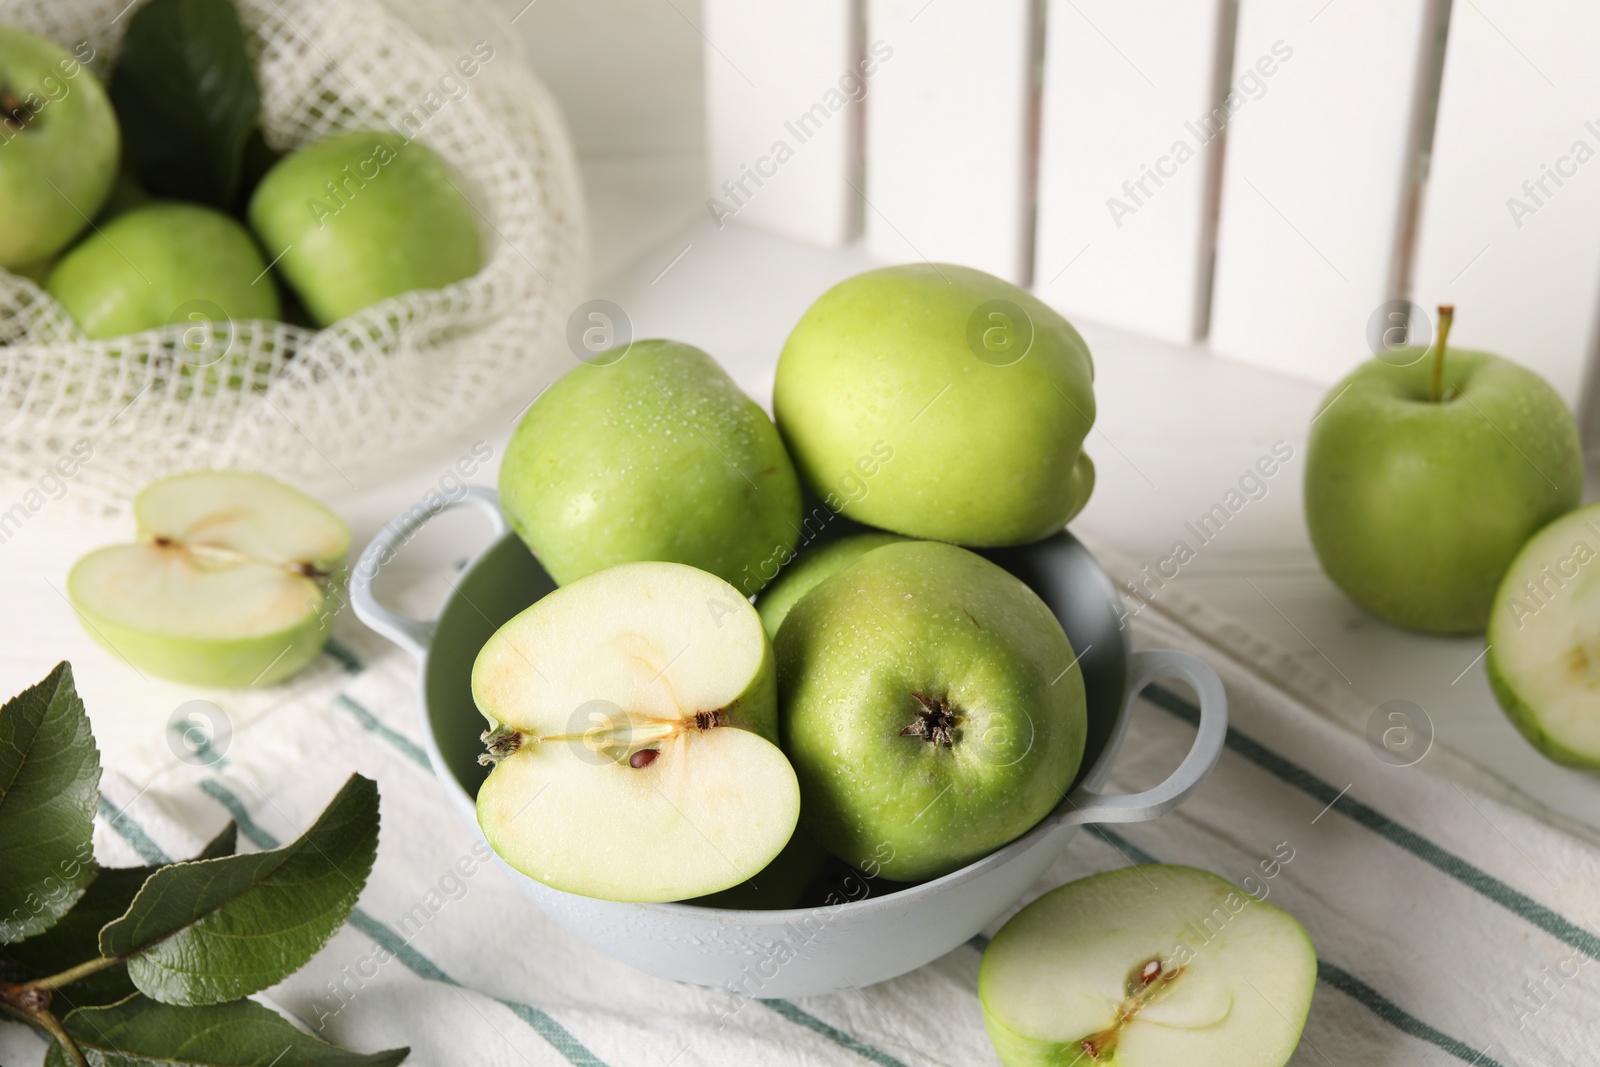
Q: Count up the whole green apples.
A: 8